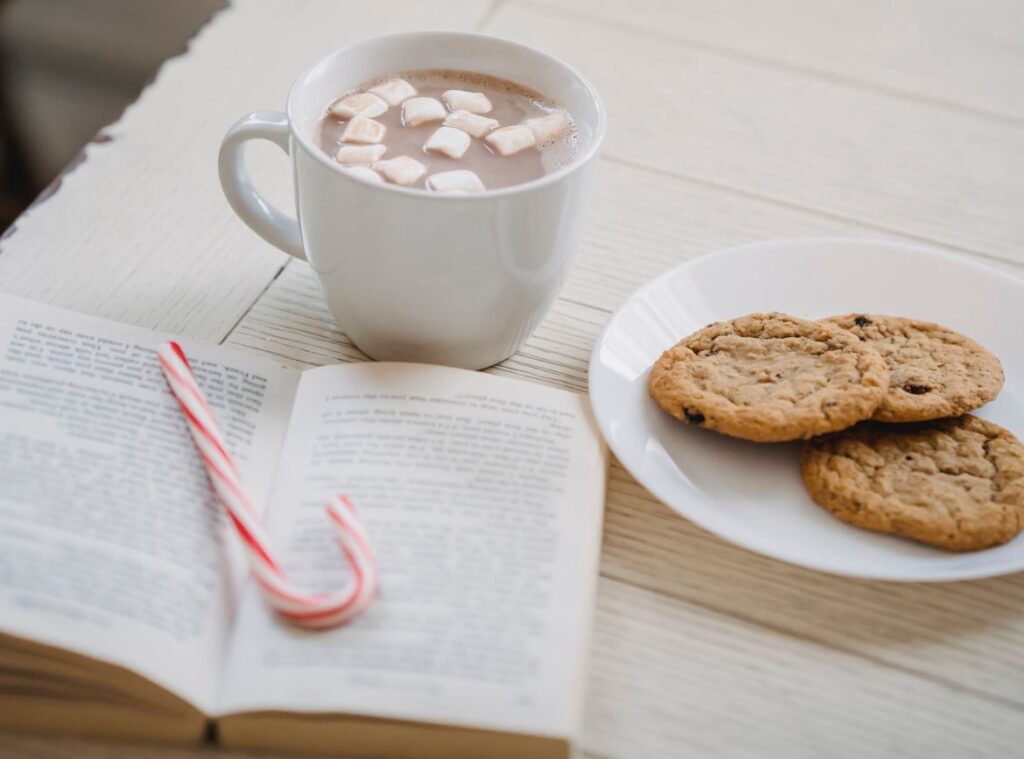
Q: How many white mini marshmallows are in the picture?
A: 13